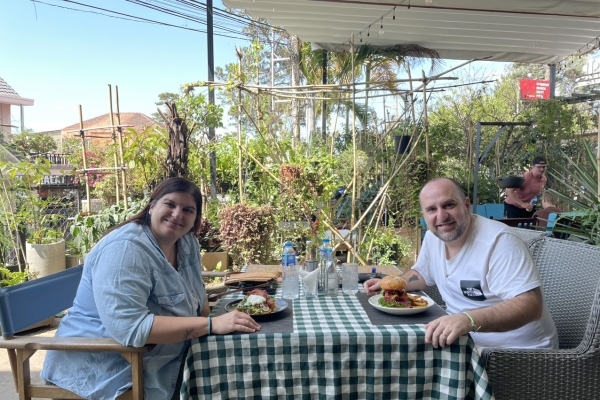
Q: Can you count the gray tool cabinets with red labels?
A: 0